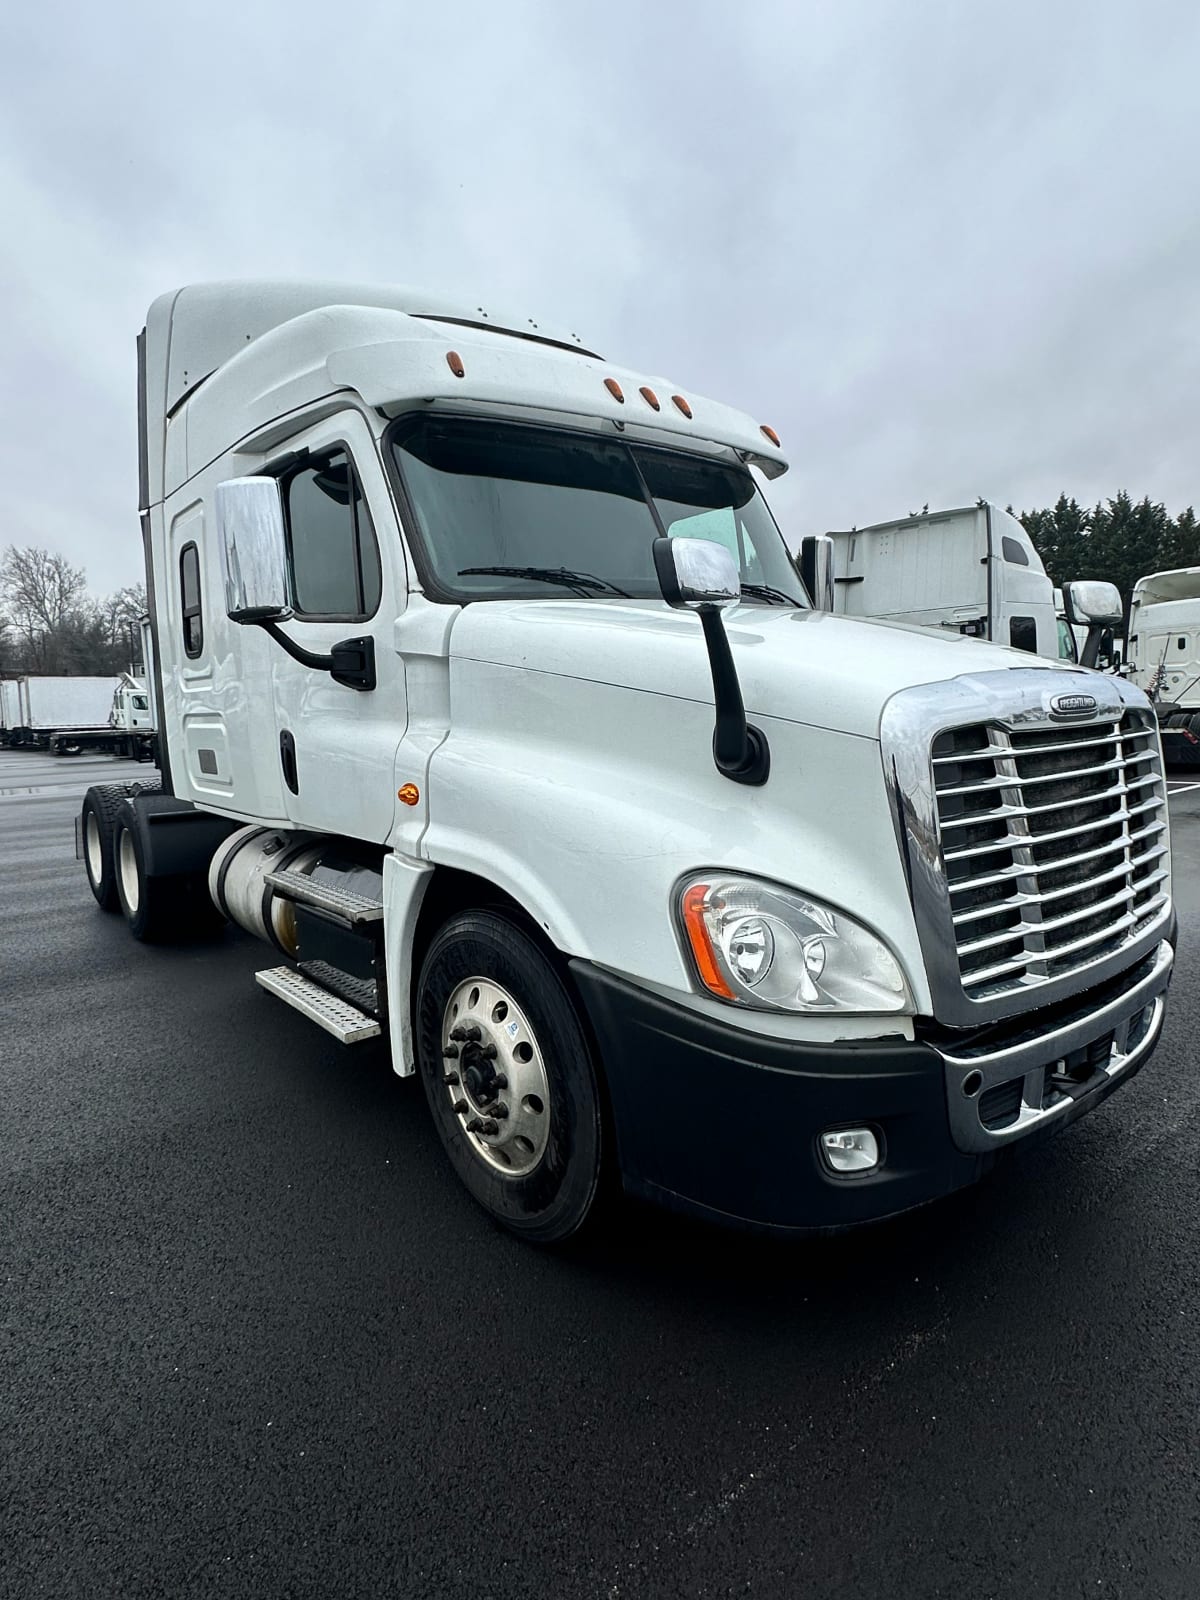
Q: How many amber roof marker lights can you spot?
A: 5